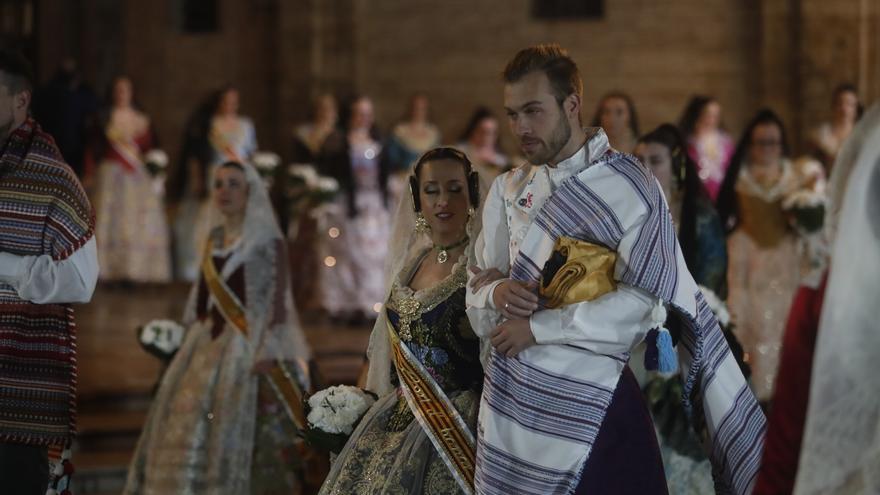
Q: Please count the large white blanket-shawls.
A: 1